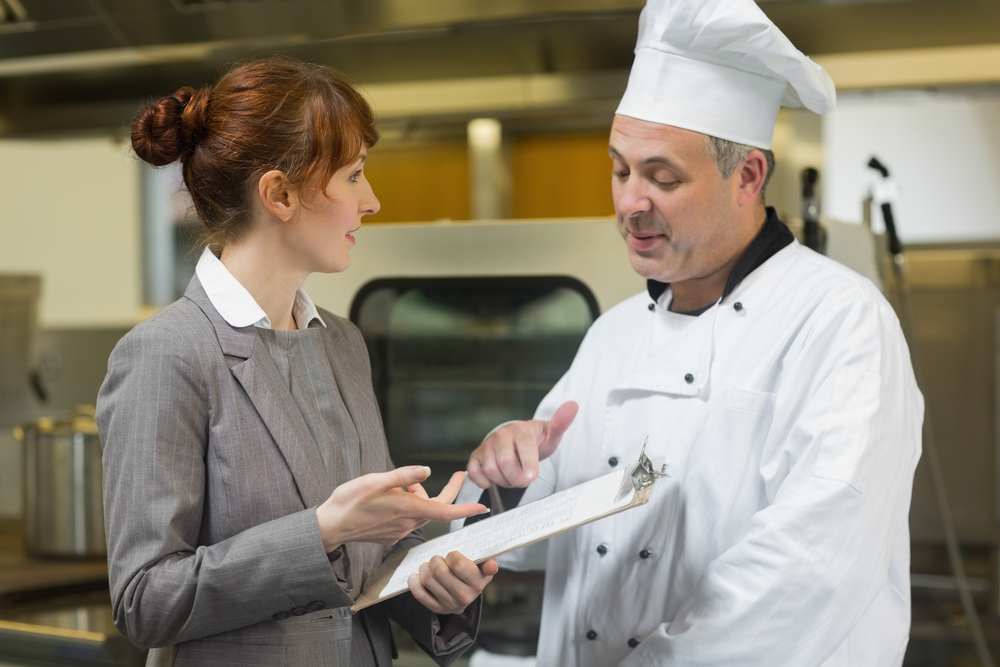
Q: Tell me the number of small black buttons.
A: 8